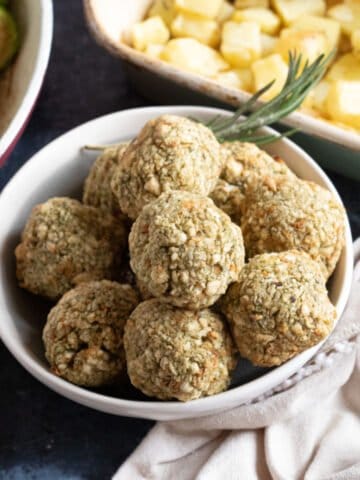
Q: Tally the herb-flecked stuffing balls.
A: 9